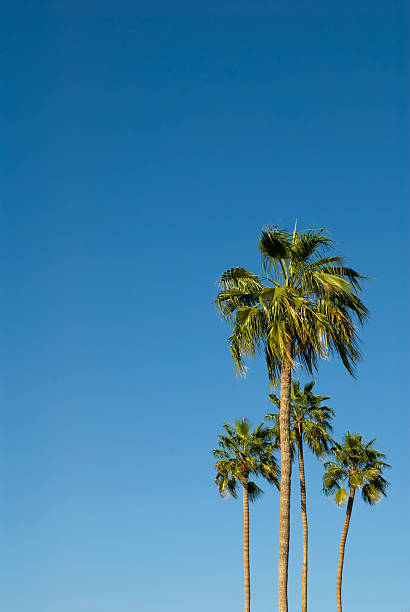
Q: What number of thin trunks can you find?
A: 3